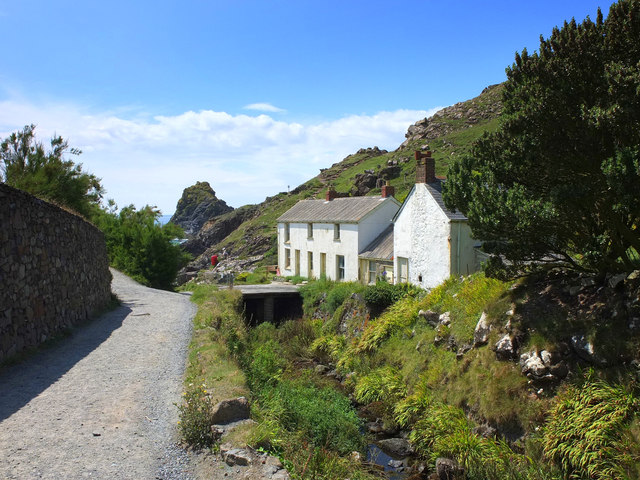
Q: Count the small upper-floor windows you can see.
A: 3